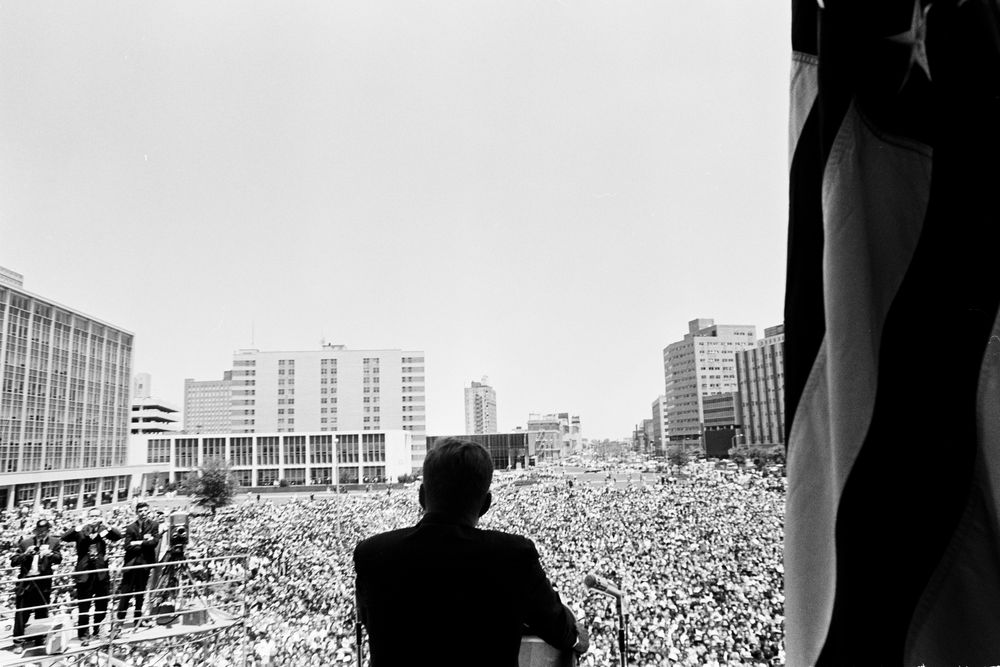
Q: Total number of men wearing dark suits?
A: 4